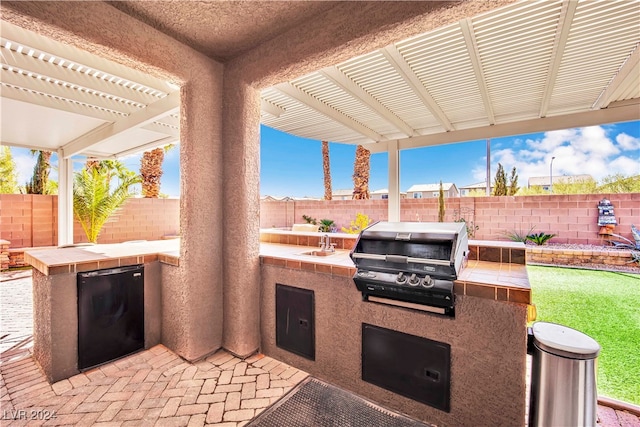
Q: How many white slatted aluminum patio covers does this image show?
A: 2